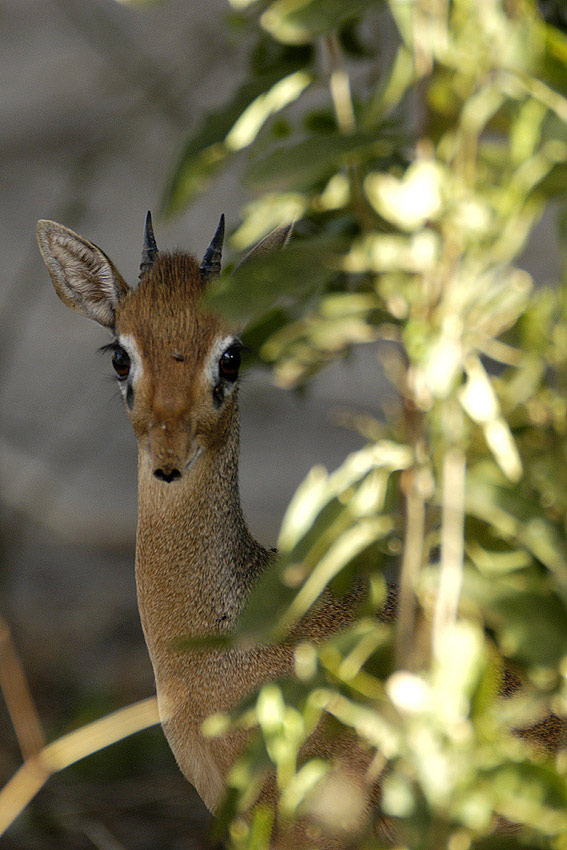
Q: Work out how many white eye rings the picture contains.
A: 2